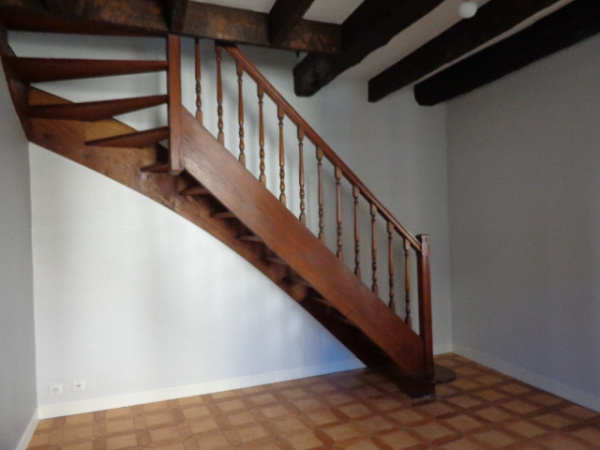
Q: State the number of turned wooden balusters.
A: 12